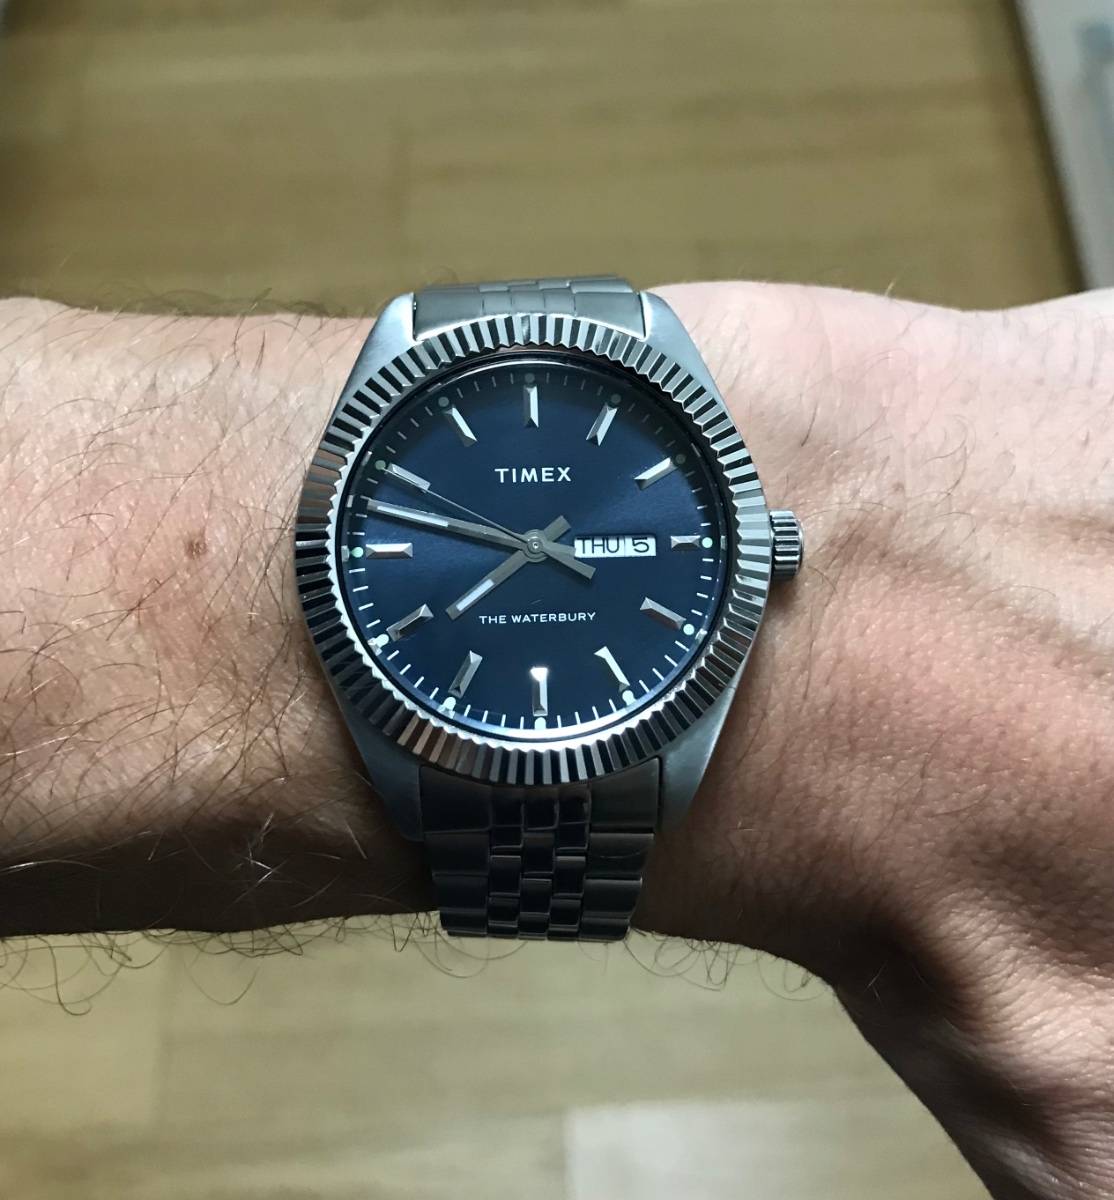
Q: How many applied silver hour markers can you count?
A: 12